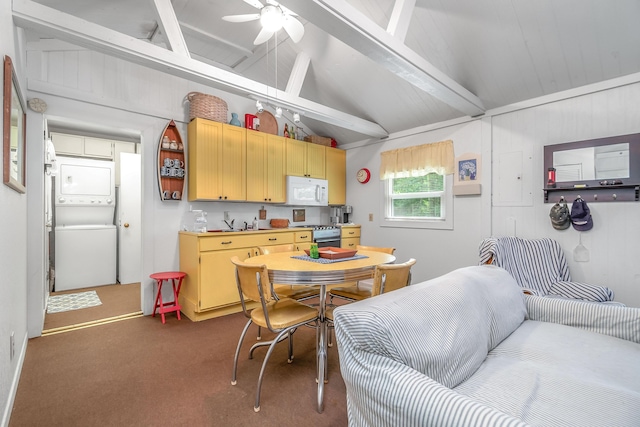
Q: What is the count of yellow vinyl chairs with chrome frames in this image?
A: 4